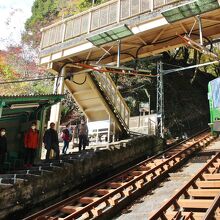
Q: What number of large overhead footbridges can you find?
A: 1